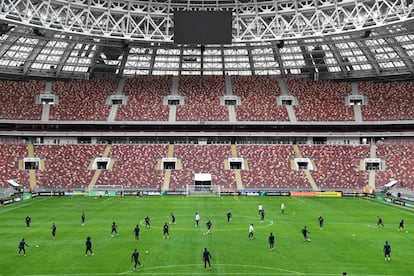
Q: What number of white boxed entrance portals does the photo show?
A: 12